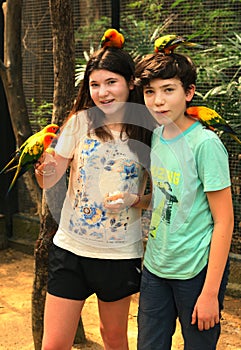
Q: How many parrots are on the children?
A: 5